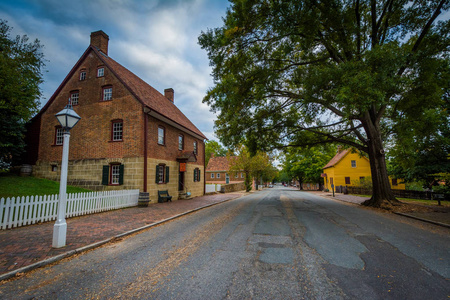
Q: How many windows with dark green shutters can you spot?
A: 3